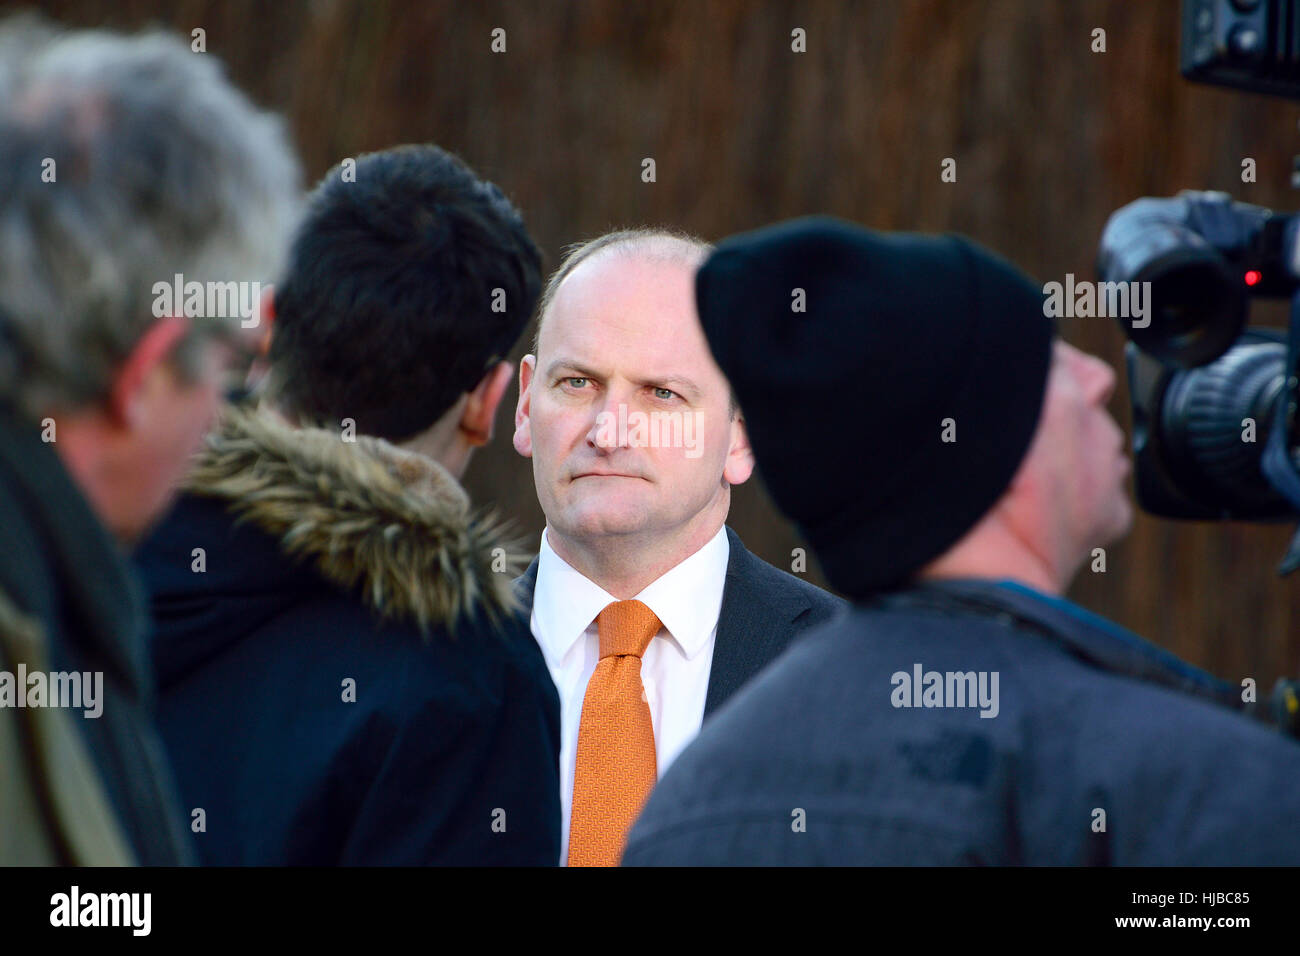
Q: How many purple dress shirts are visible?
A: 0